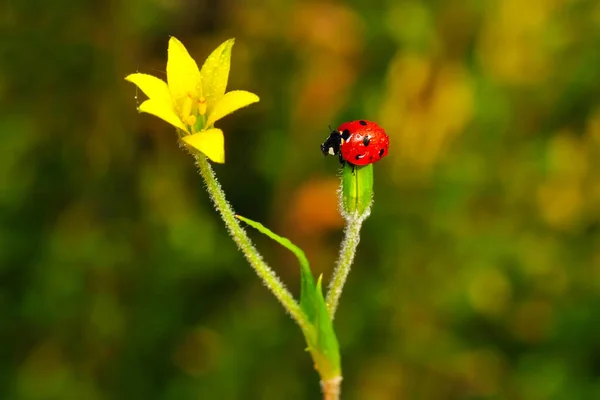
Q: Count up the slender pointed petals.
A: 6